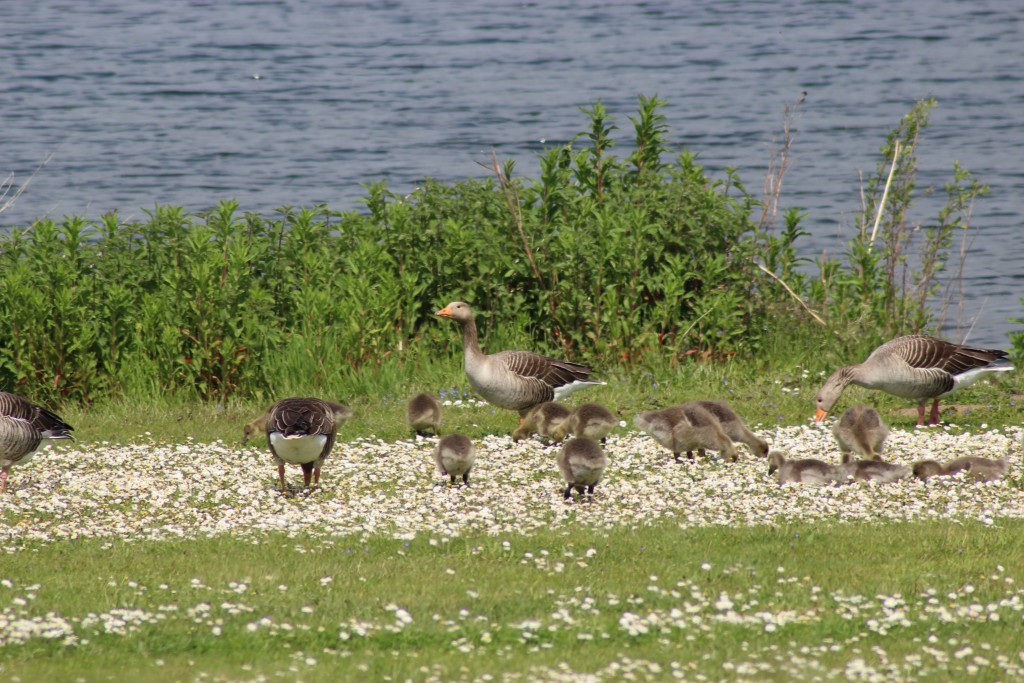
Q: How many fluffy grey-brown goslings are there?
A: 12